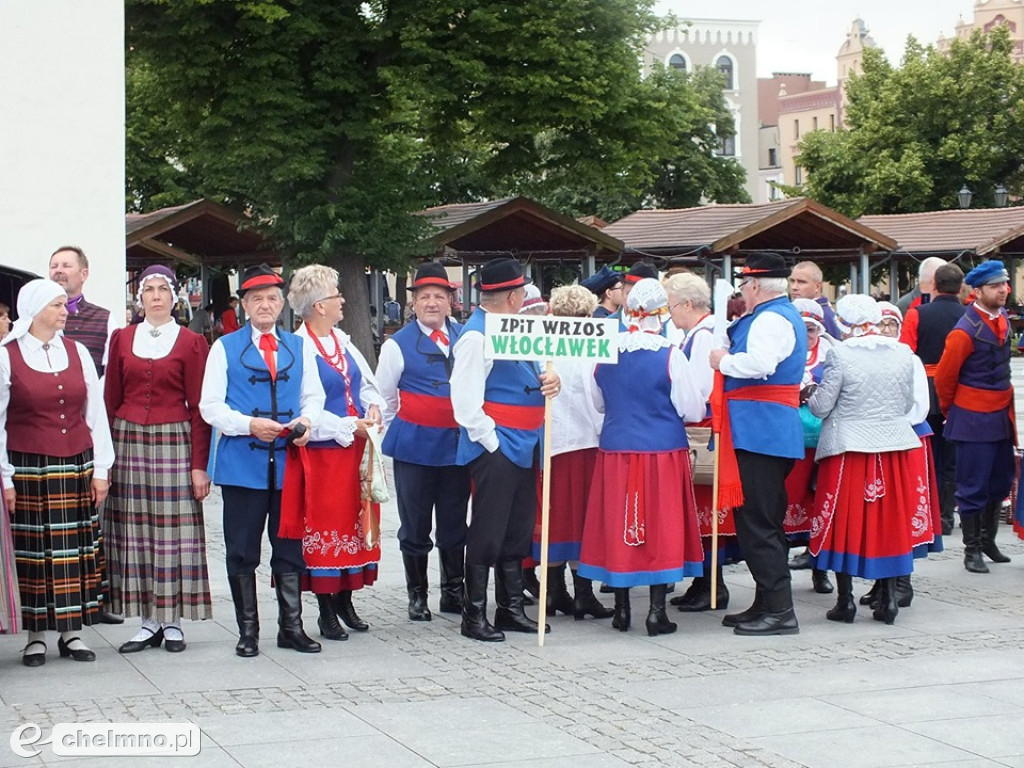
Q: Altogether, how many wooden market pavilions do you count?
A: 4